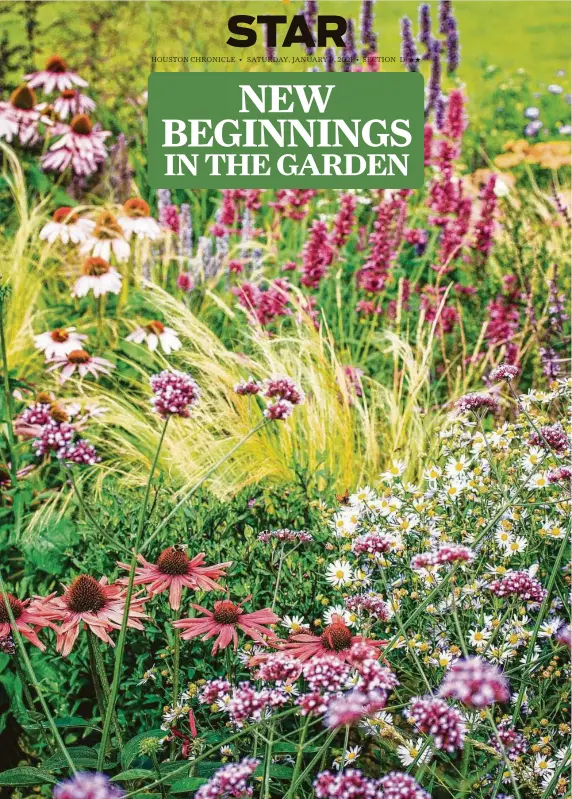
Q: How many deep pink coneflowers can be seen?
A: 5